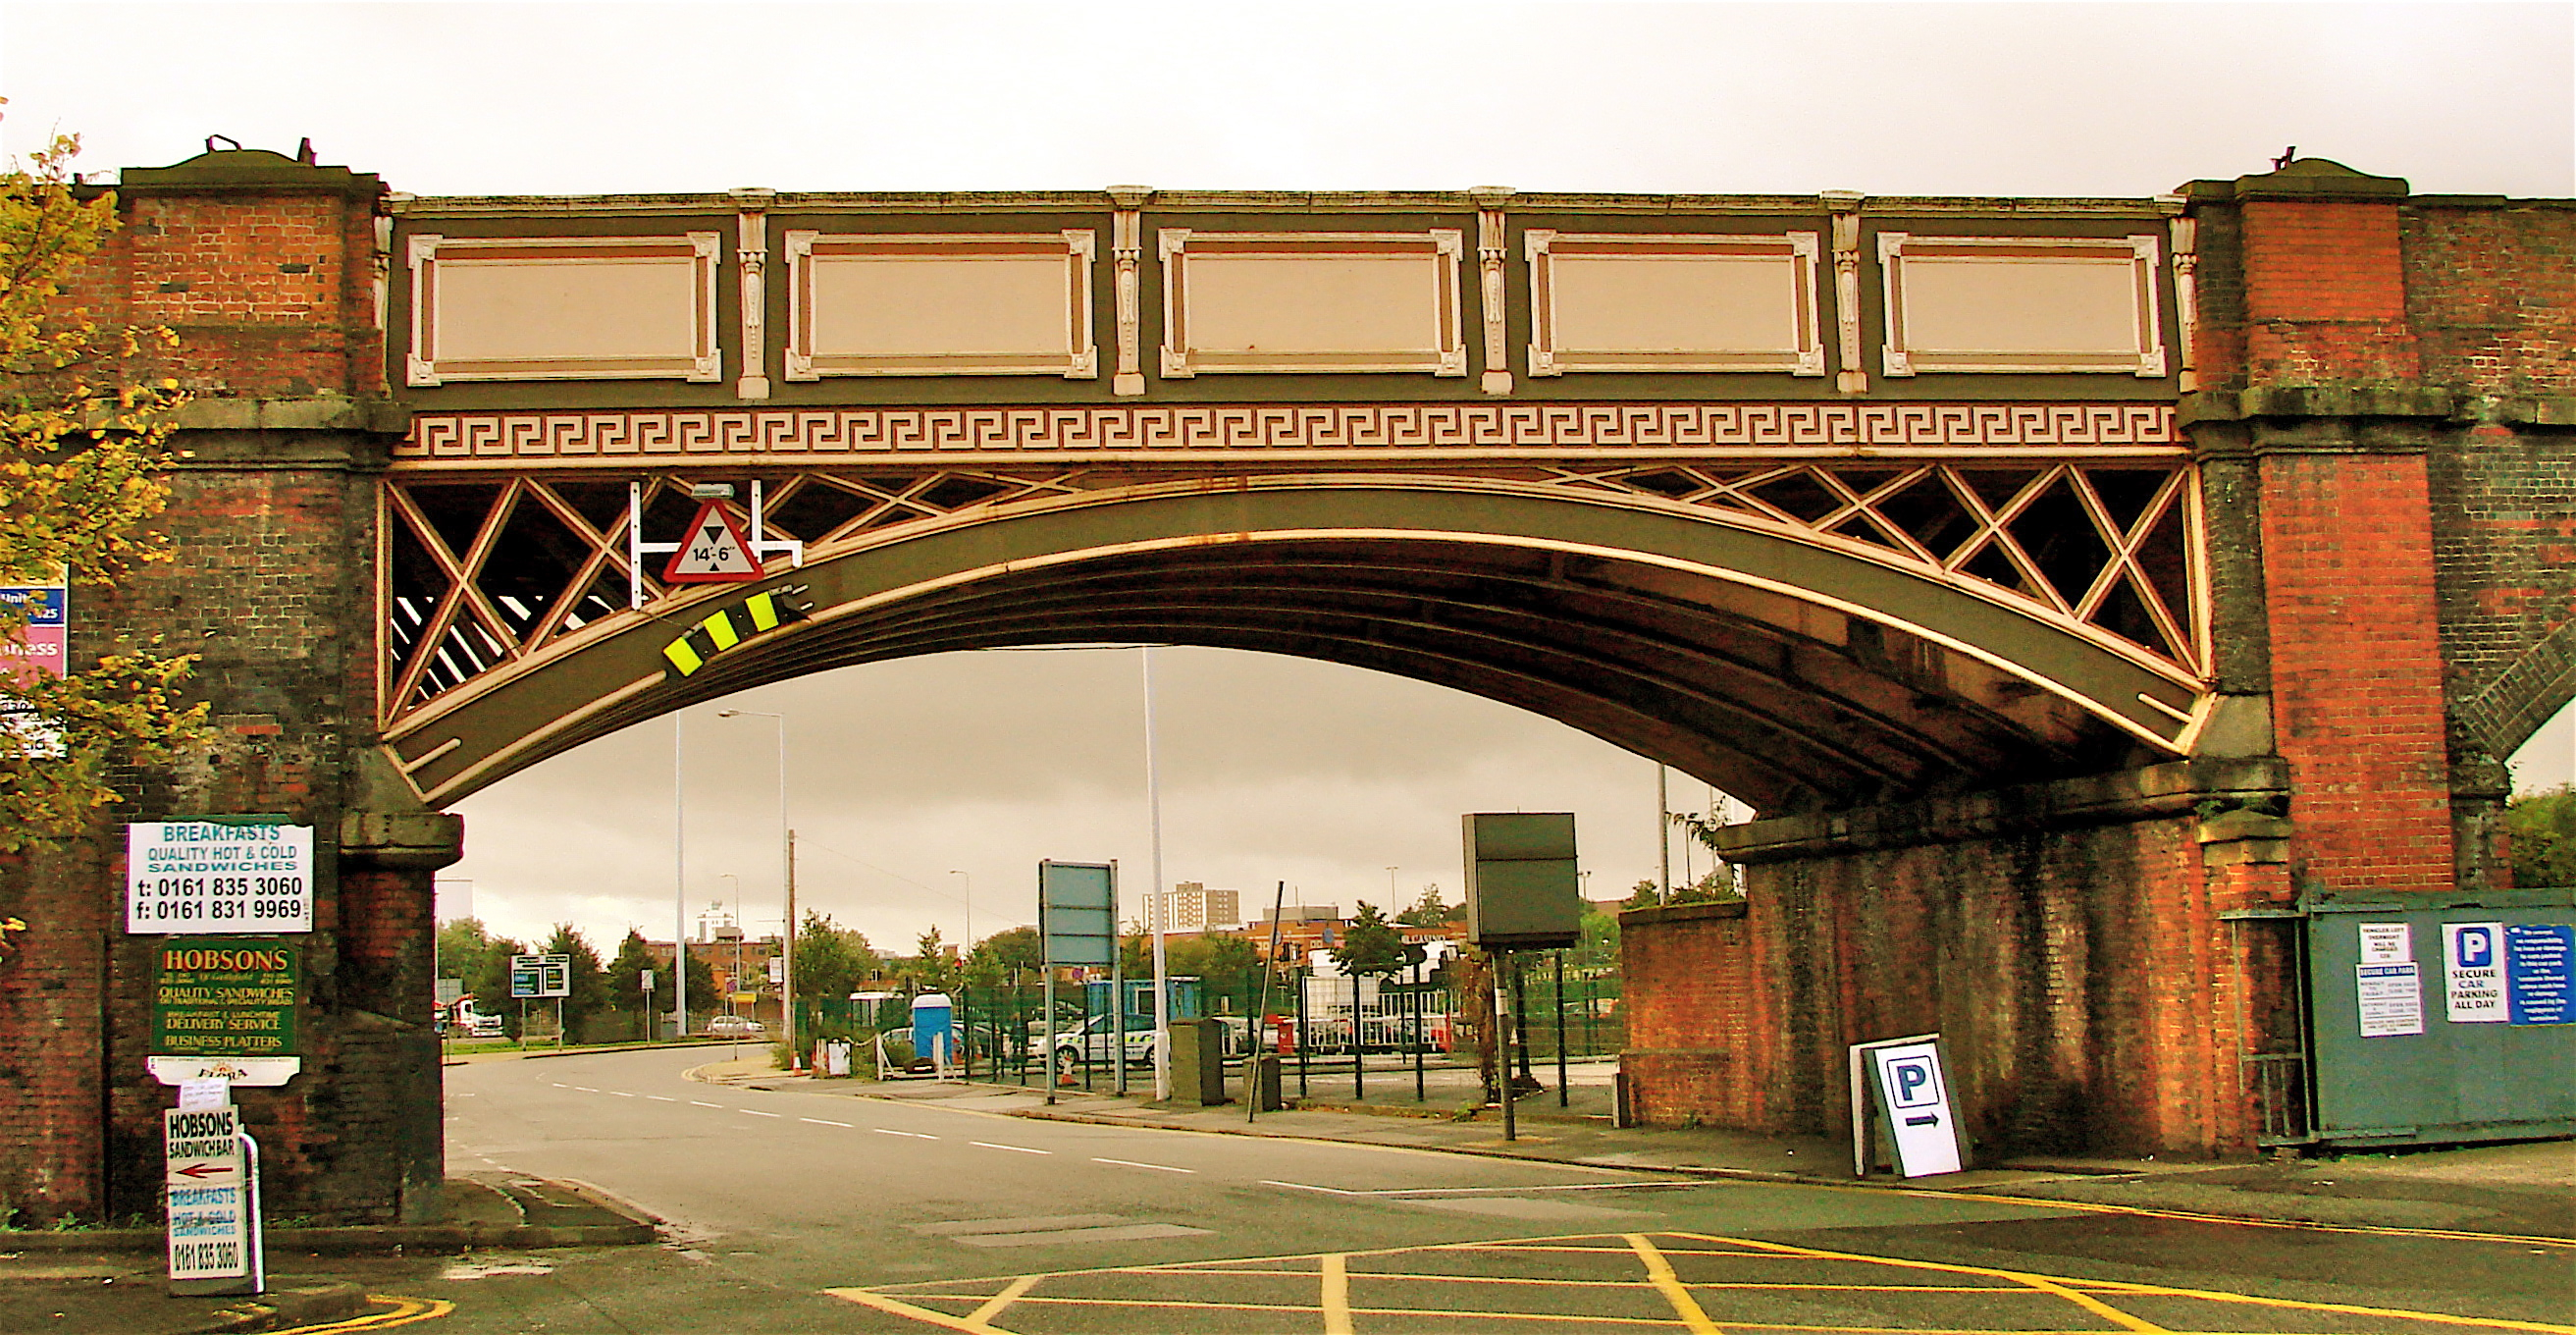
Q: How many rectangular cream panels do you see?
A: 5